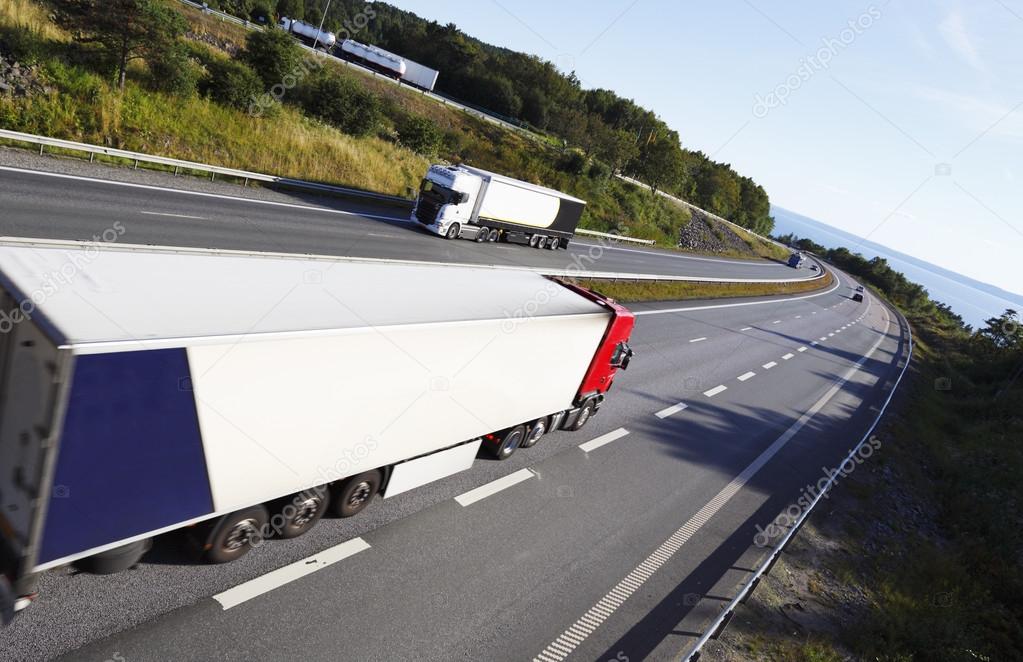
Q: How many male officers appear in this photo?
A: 0